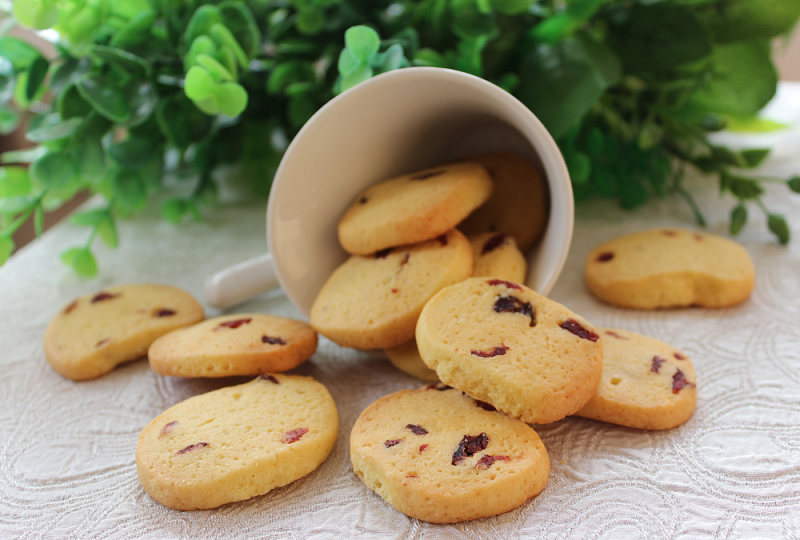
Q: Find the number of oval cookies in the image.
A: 12